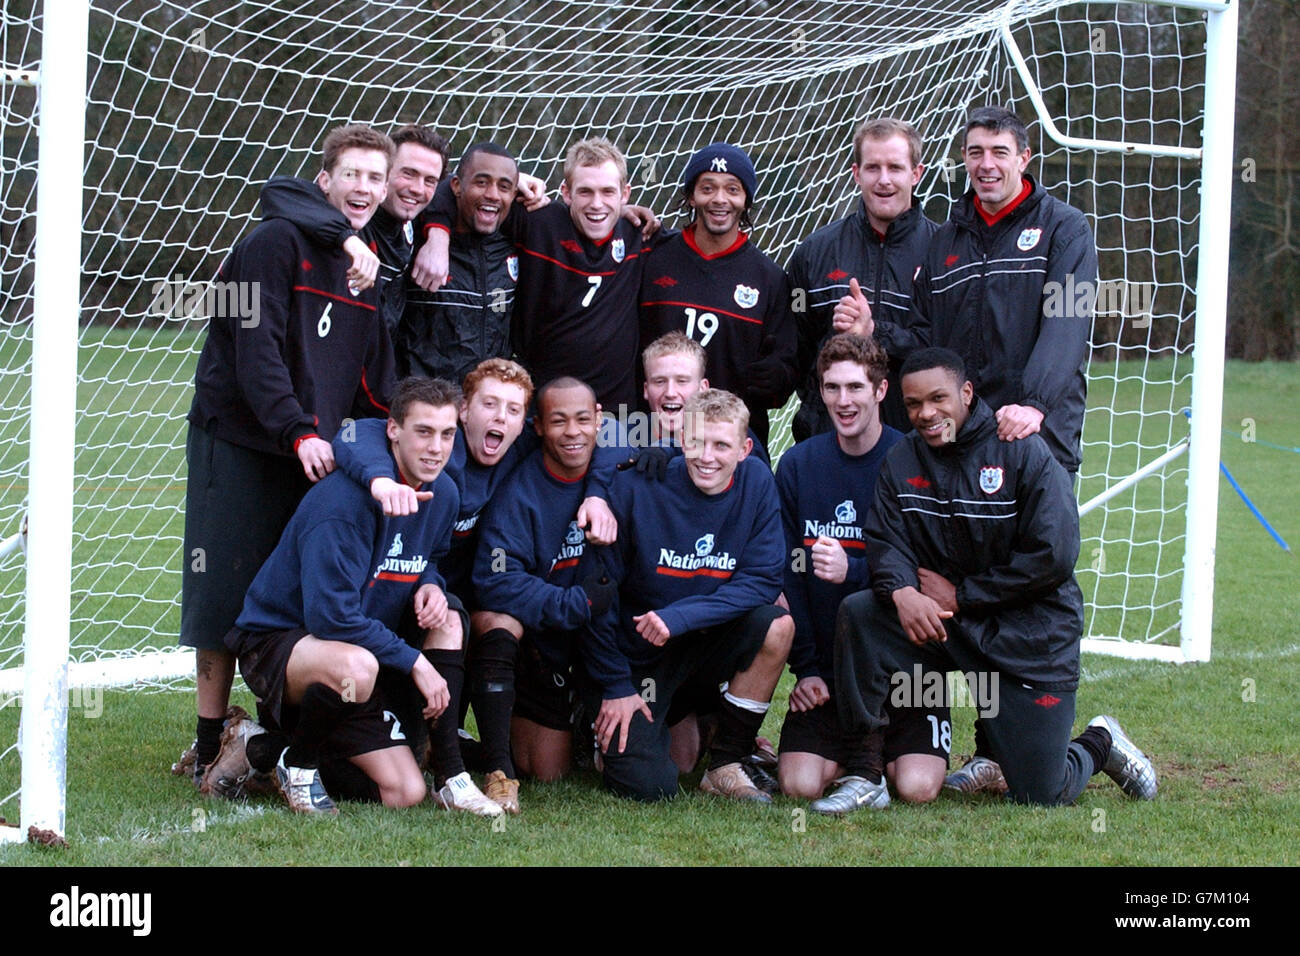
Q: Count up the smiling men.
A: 14